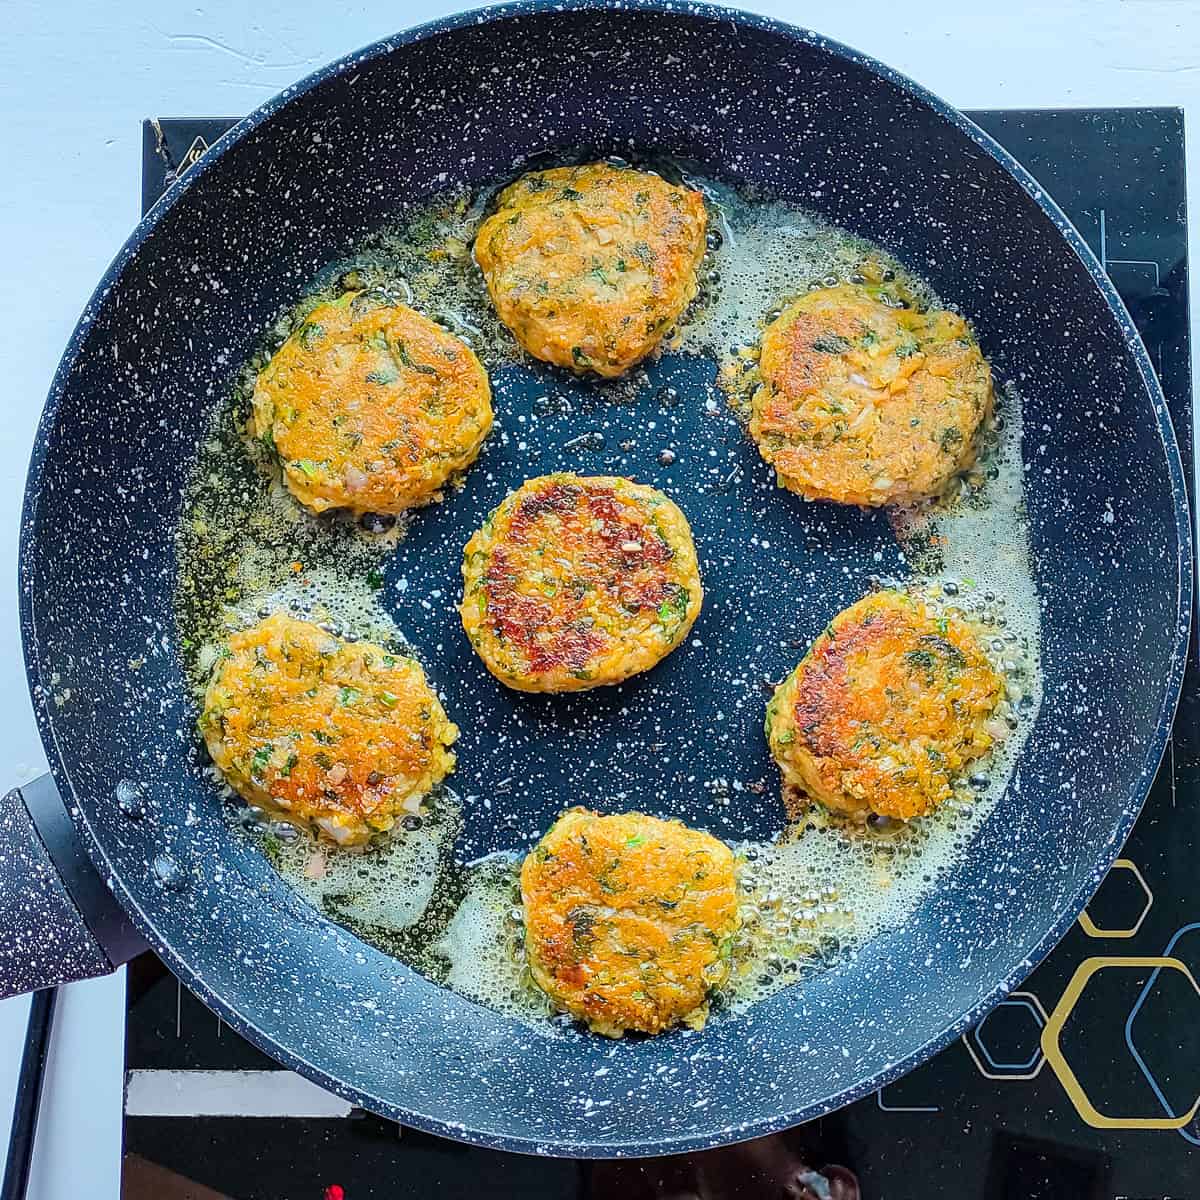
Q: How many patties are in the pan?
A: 7